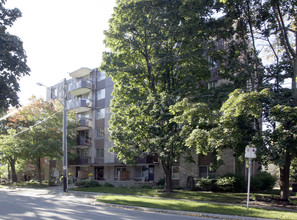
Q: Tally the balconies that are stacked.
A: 5